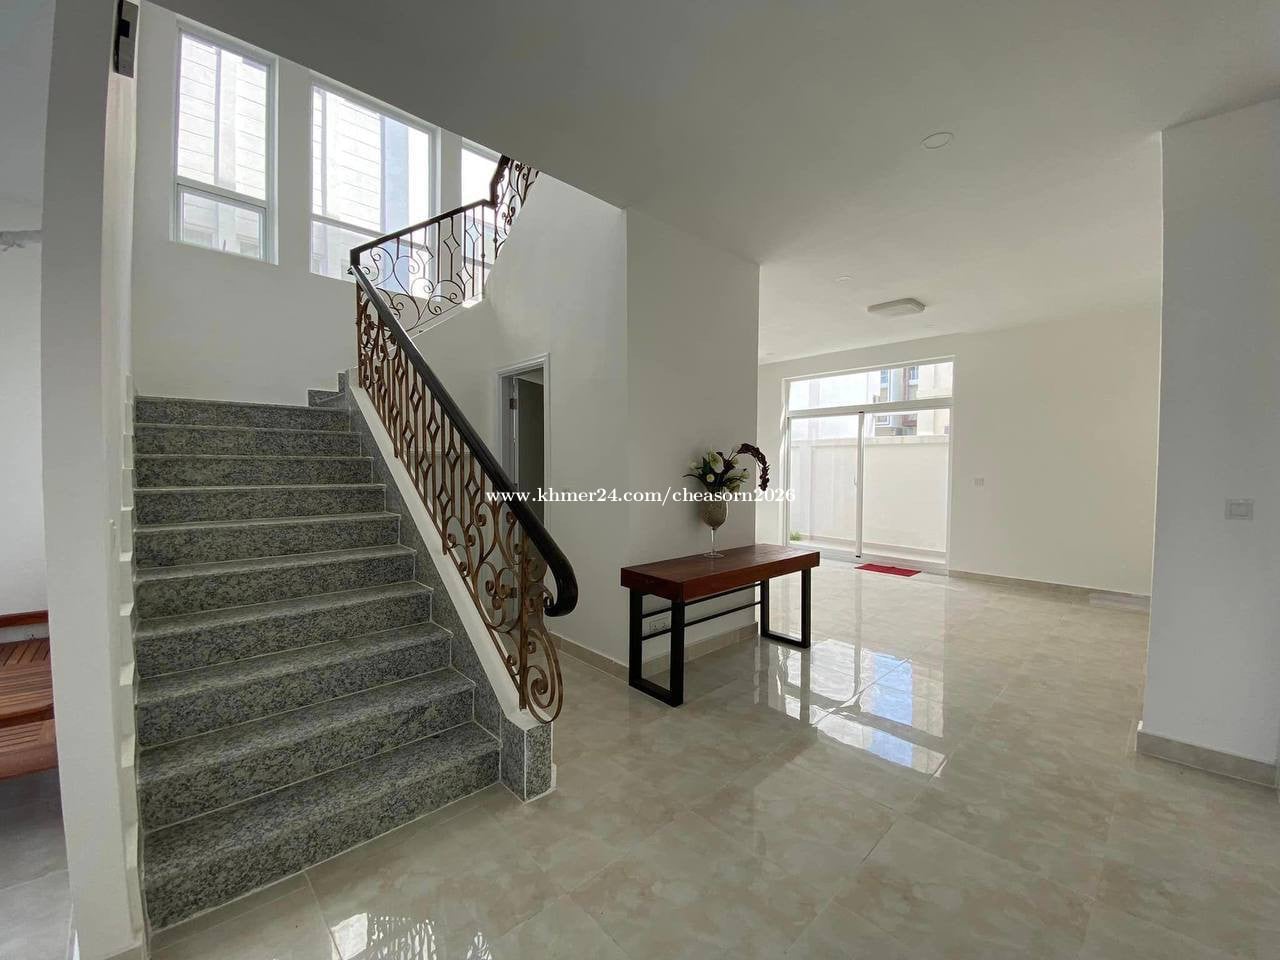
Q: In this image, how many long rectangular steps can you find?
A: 10